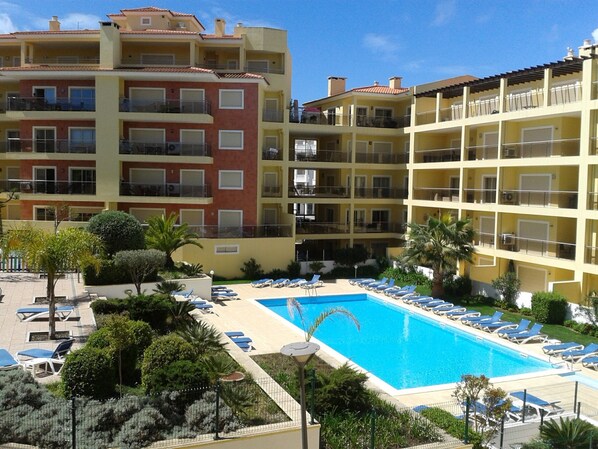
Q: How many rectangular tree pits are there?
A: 3